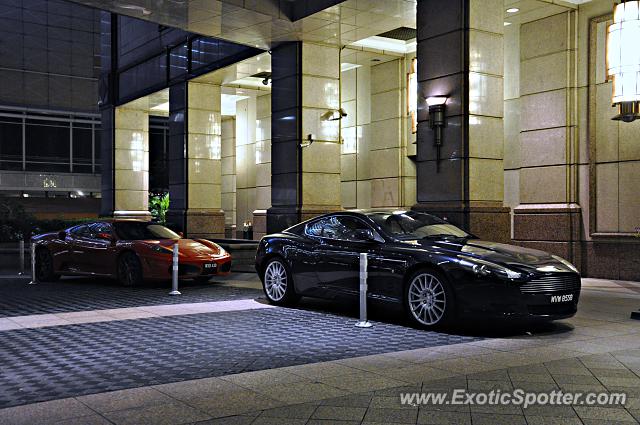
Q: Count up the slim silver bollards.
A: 4